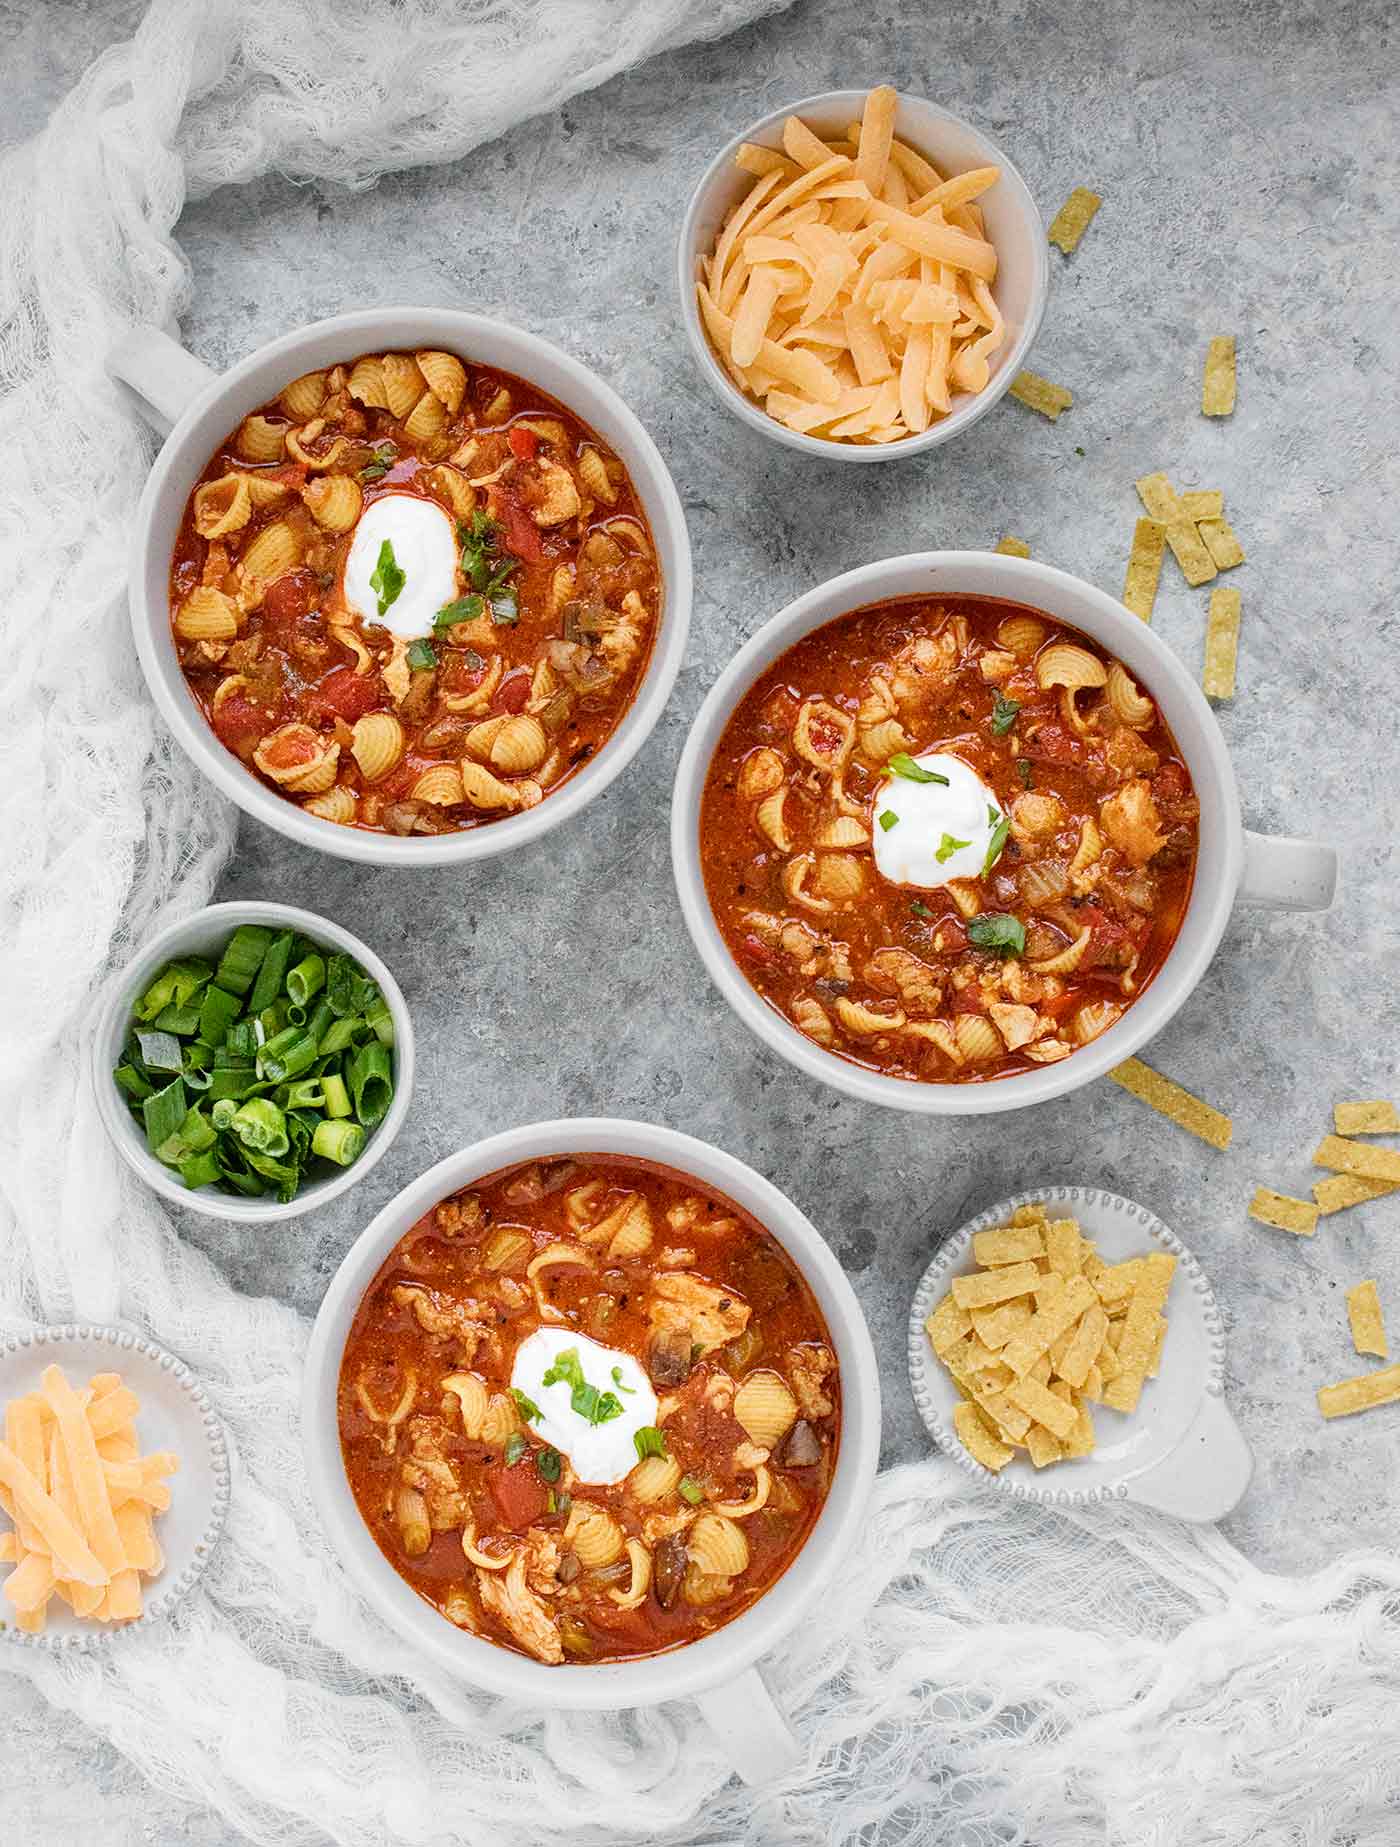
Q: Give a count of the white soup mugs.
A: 3